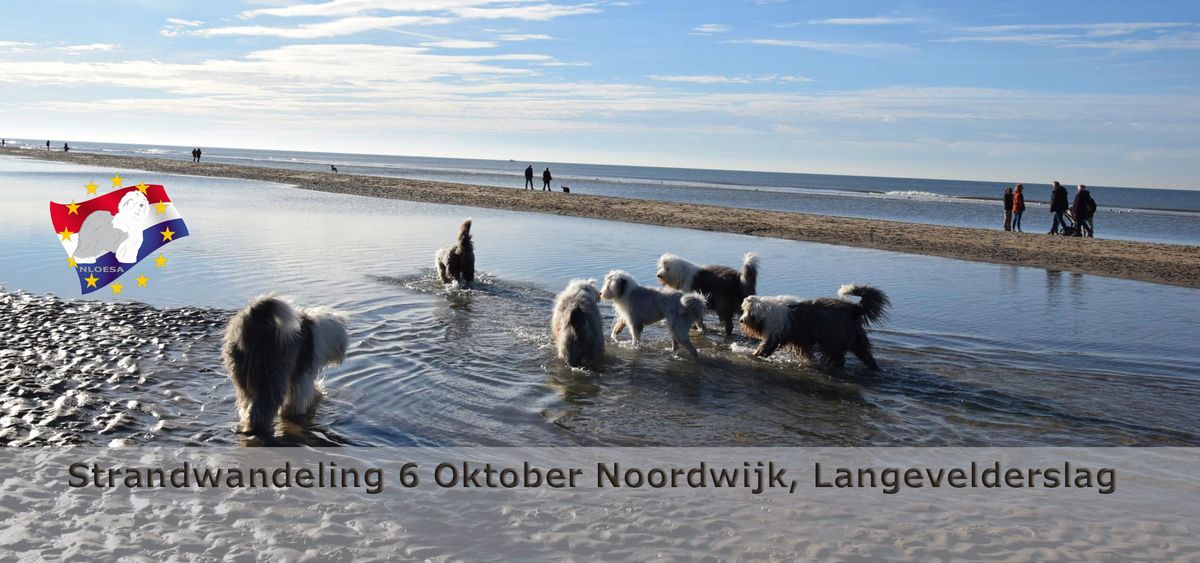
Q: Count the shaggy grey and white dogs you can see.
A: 6